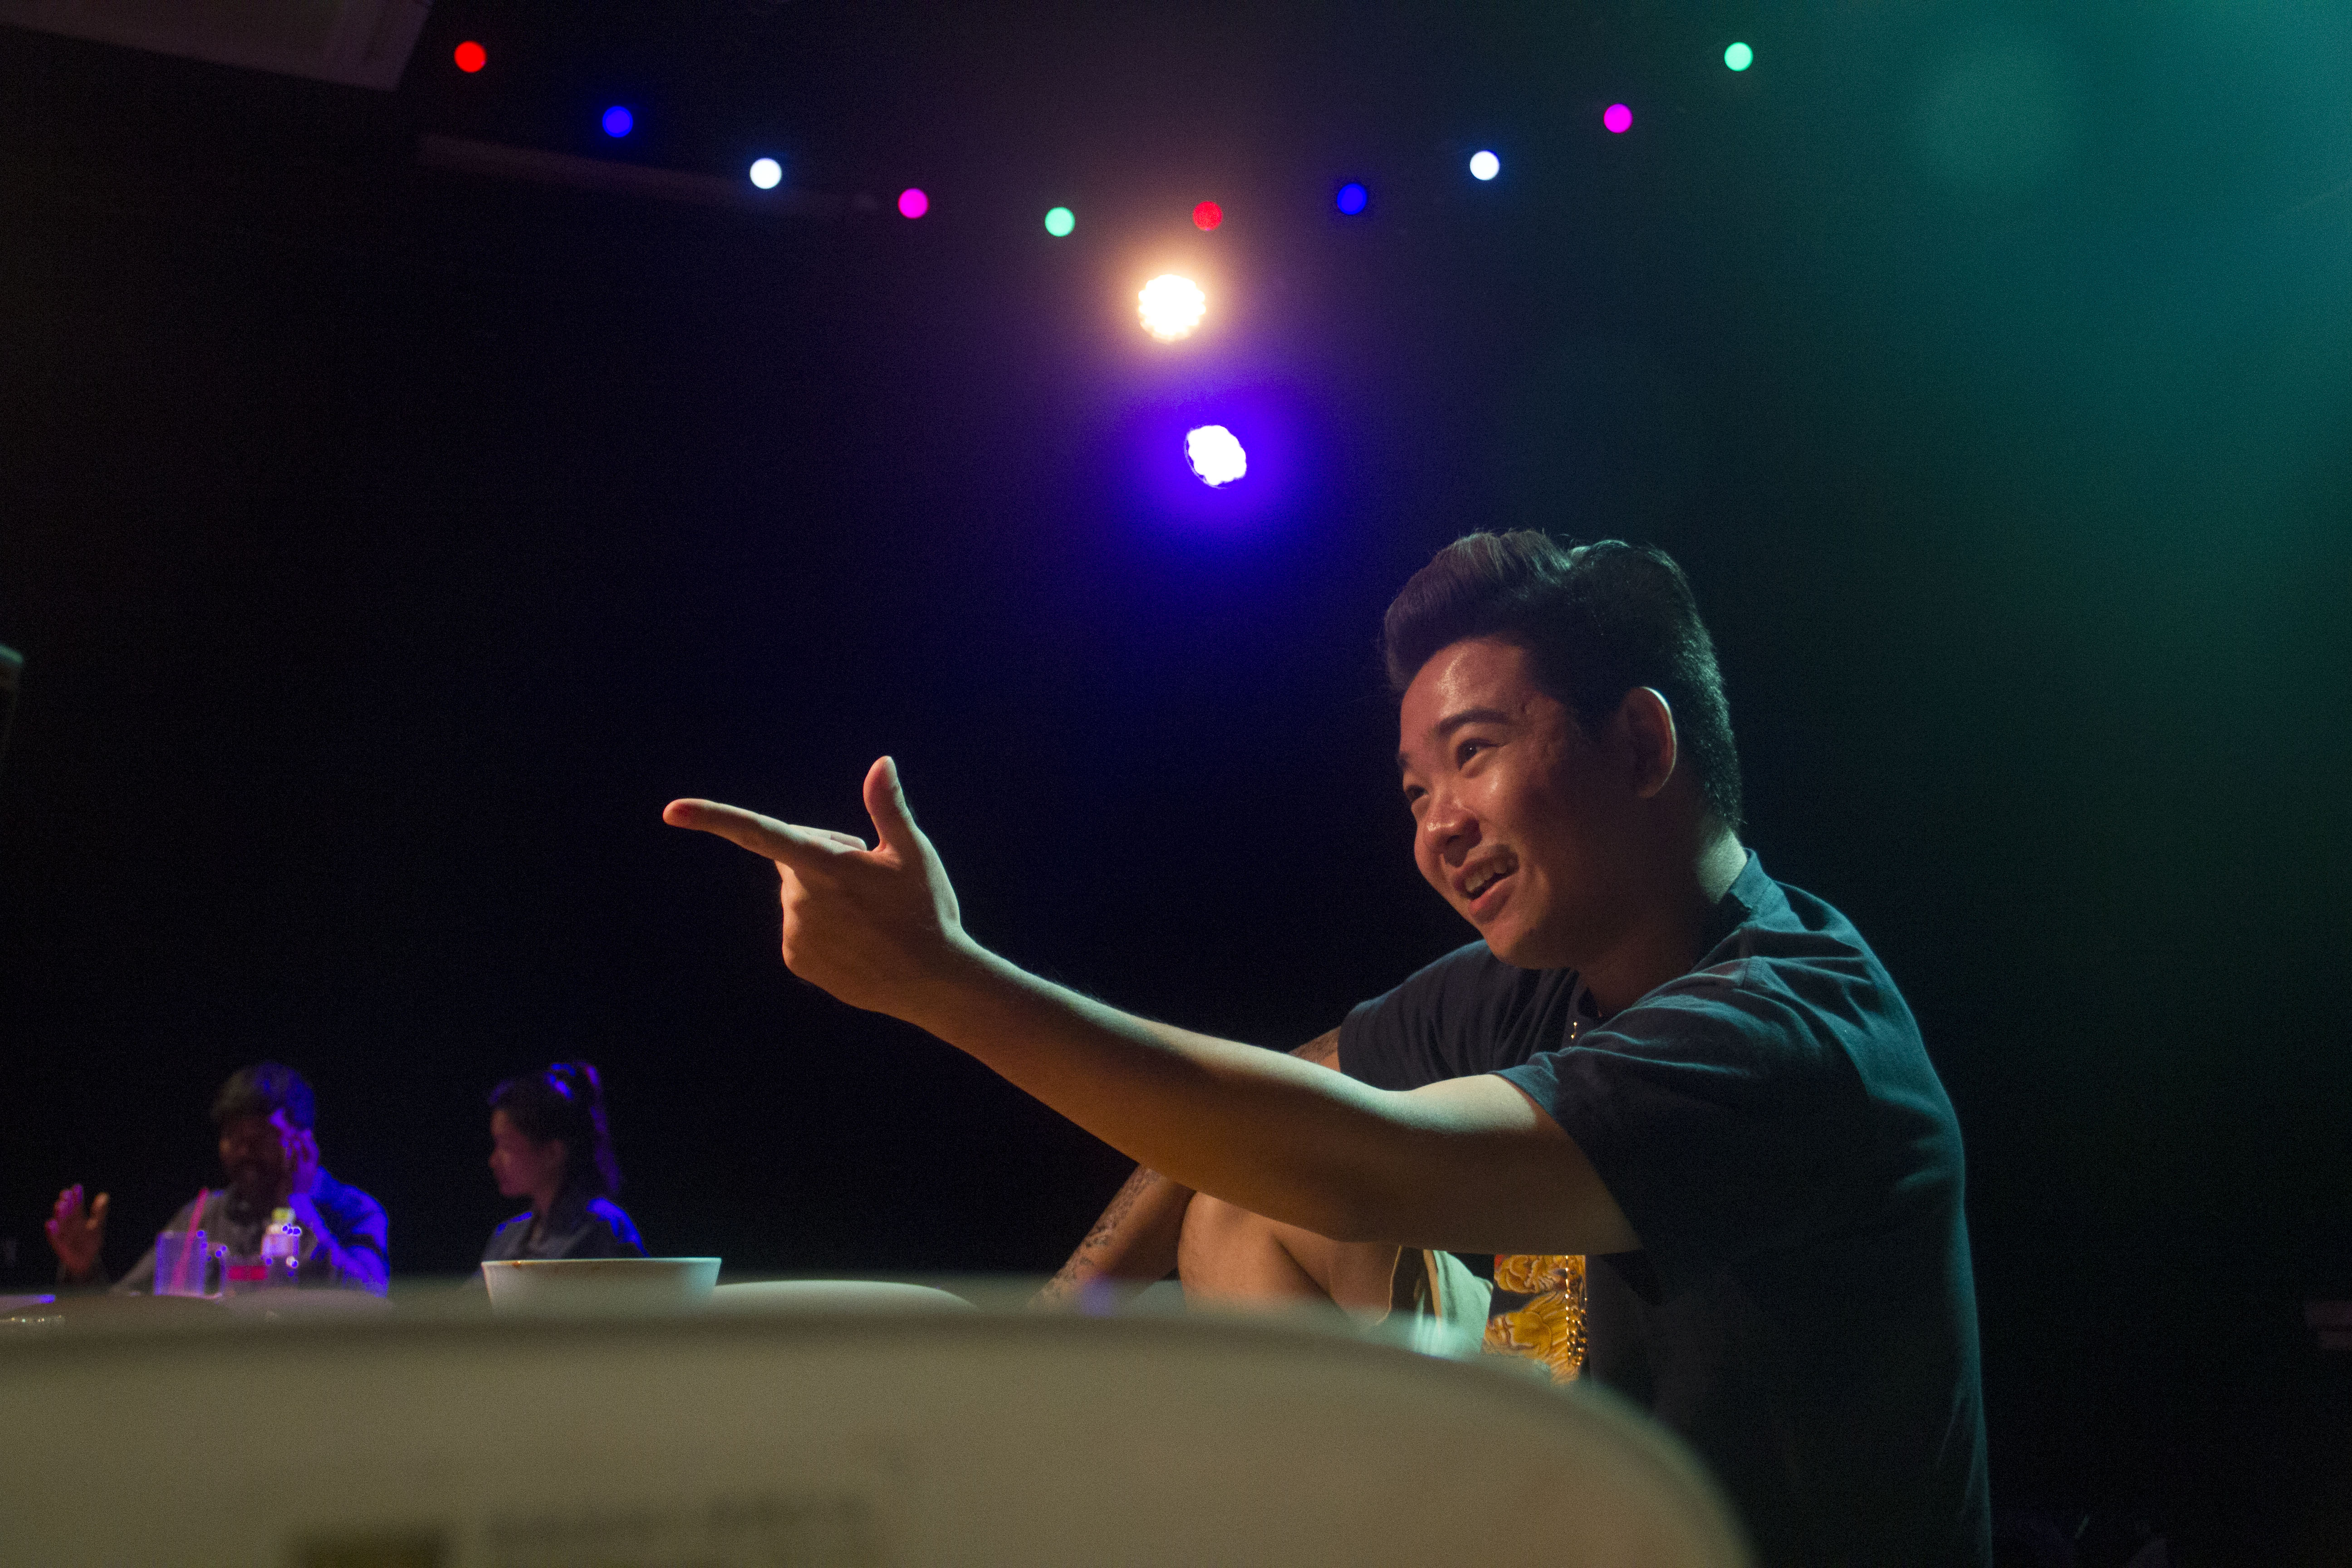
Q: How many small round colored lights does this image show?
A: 10